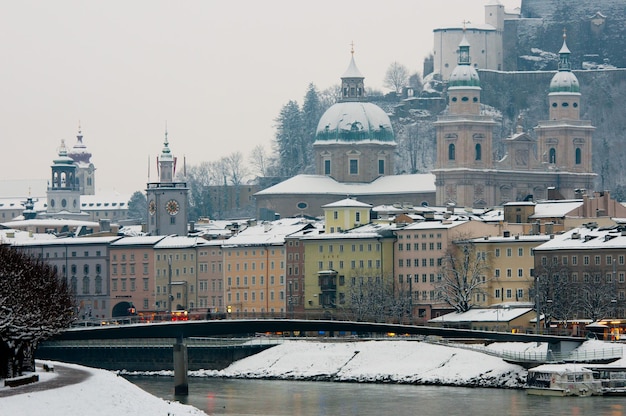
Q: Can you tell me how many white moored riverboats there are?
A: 1